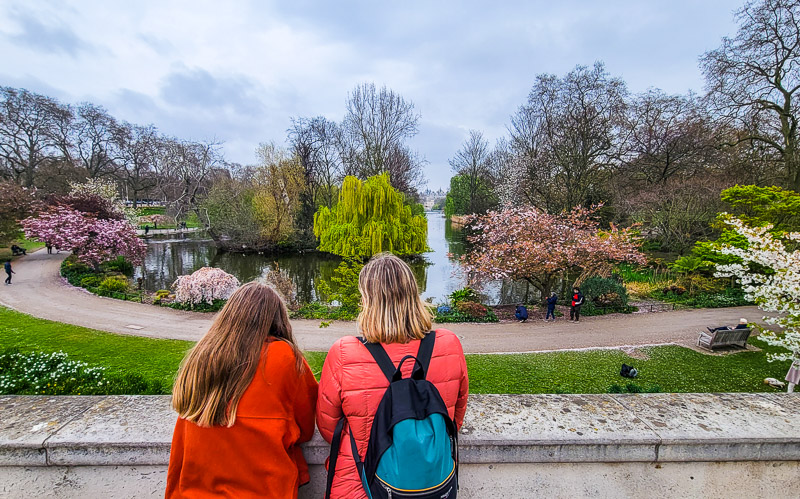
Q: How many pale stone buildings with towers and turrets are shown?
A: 1